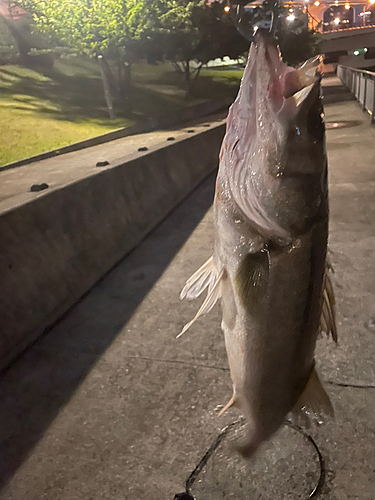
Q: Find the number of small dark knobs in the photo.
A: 6